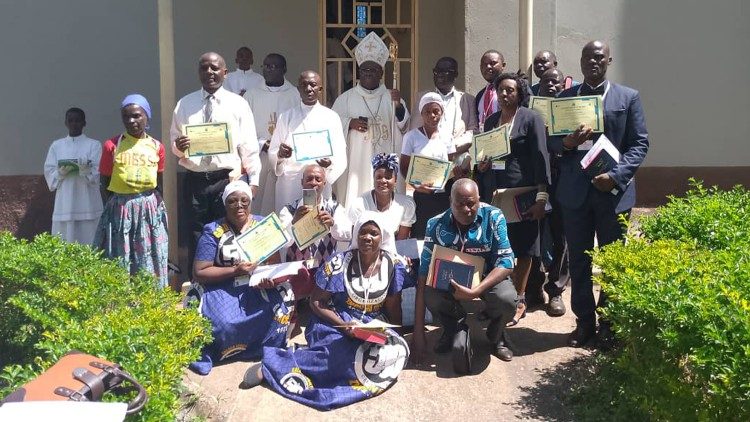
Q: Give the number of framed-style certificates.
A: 8